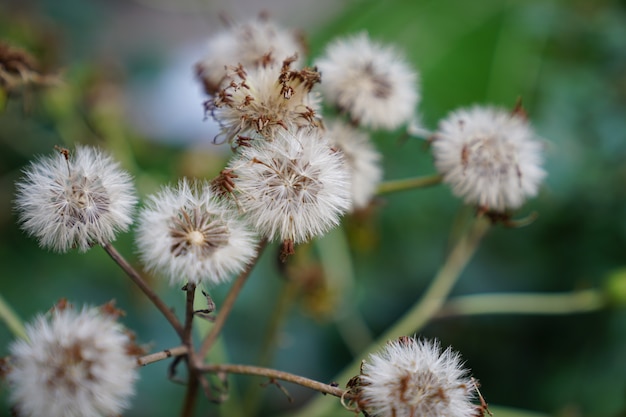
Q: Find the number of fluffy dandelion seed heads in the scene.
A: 10